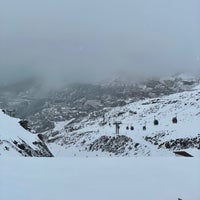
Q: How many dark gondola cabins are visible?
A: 5